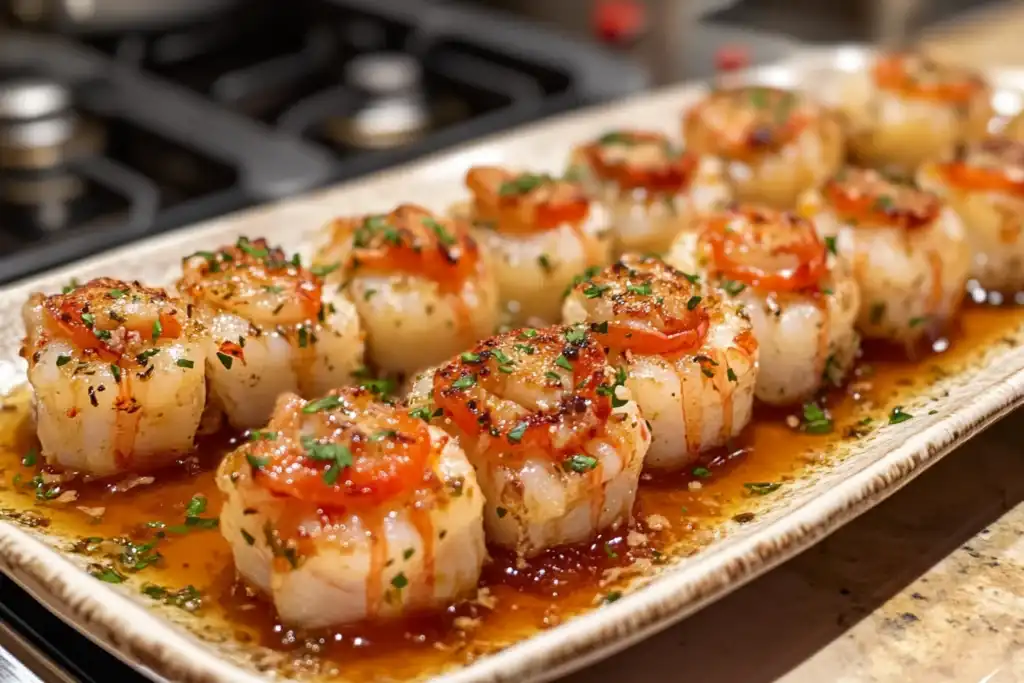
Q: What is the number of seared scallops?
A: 13